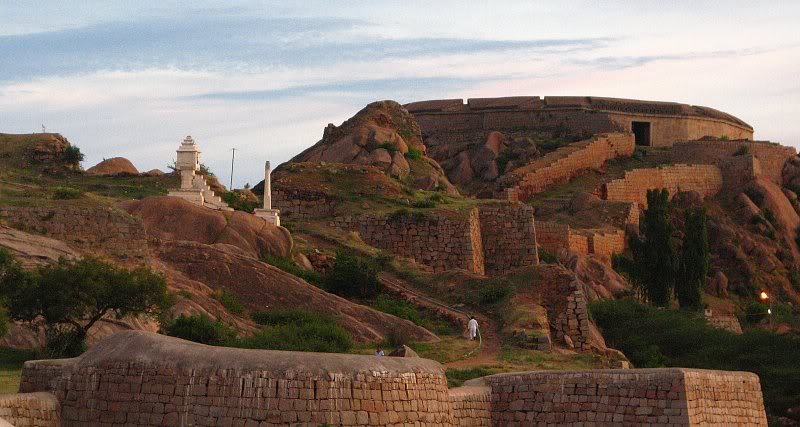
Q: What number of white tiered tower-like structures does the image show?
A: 1